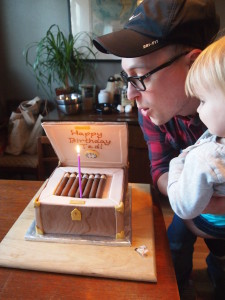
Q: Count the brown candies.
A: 7